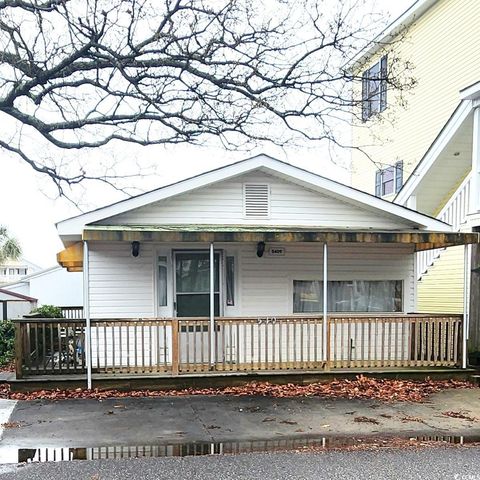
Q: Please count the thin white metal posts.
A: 4